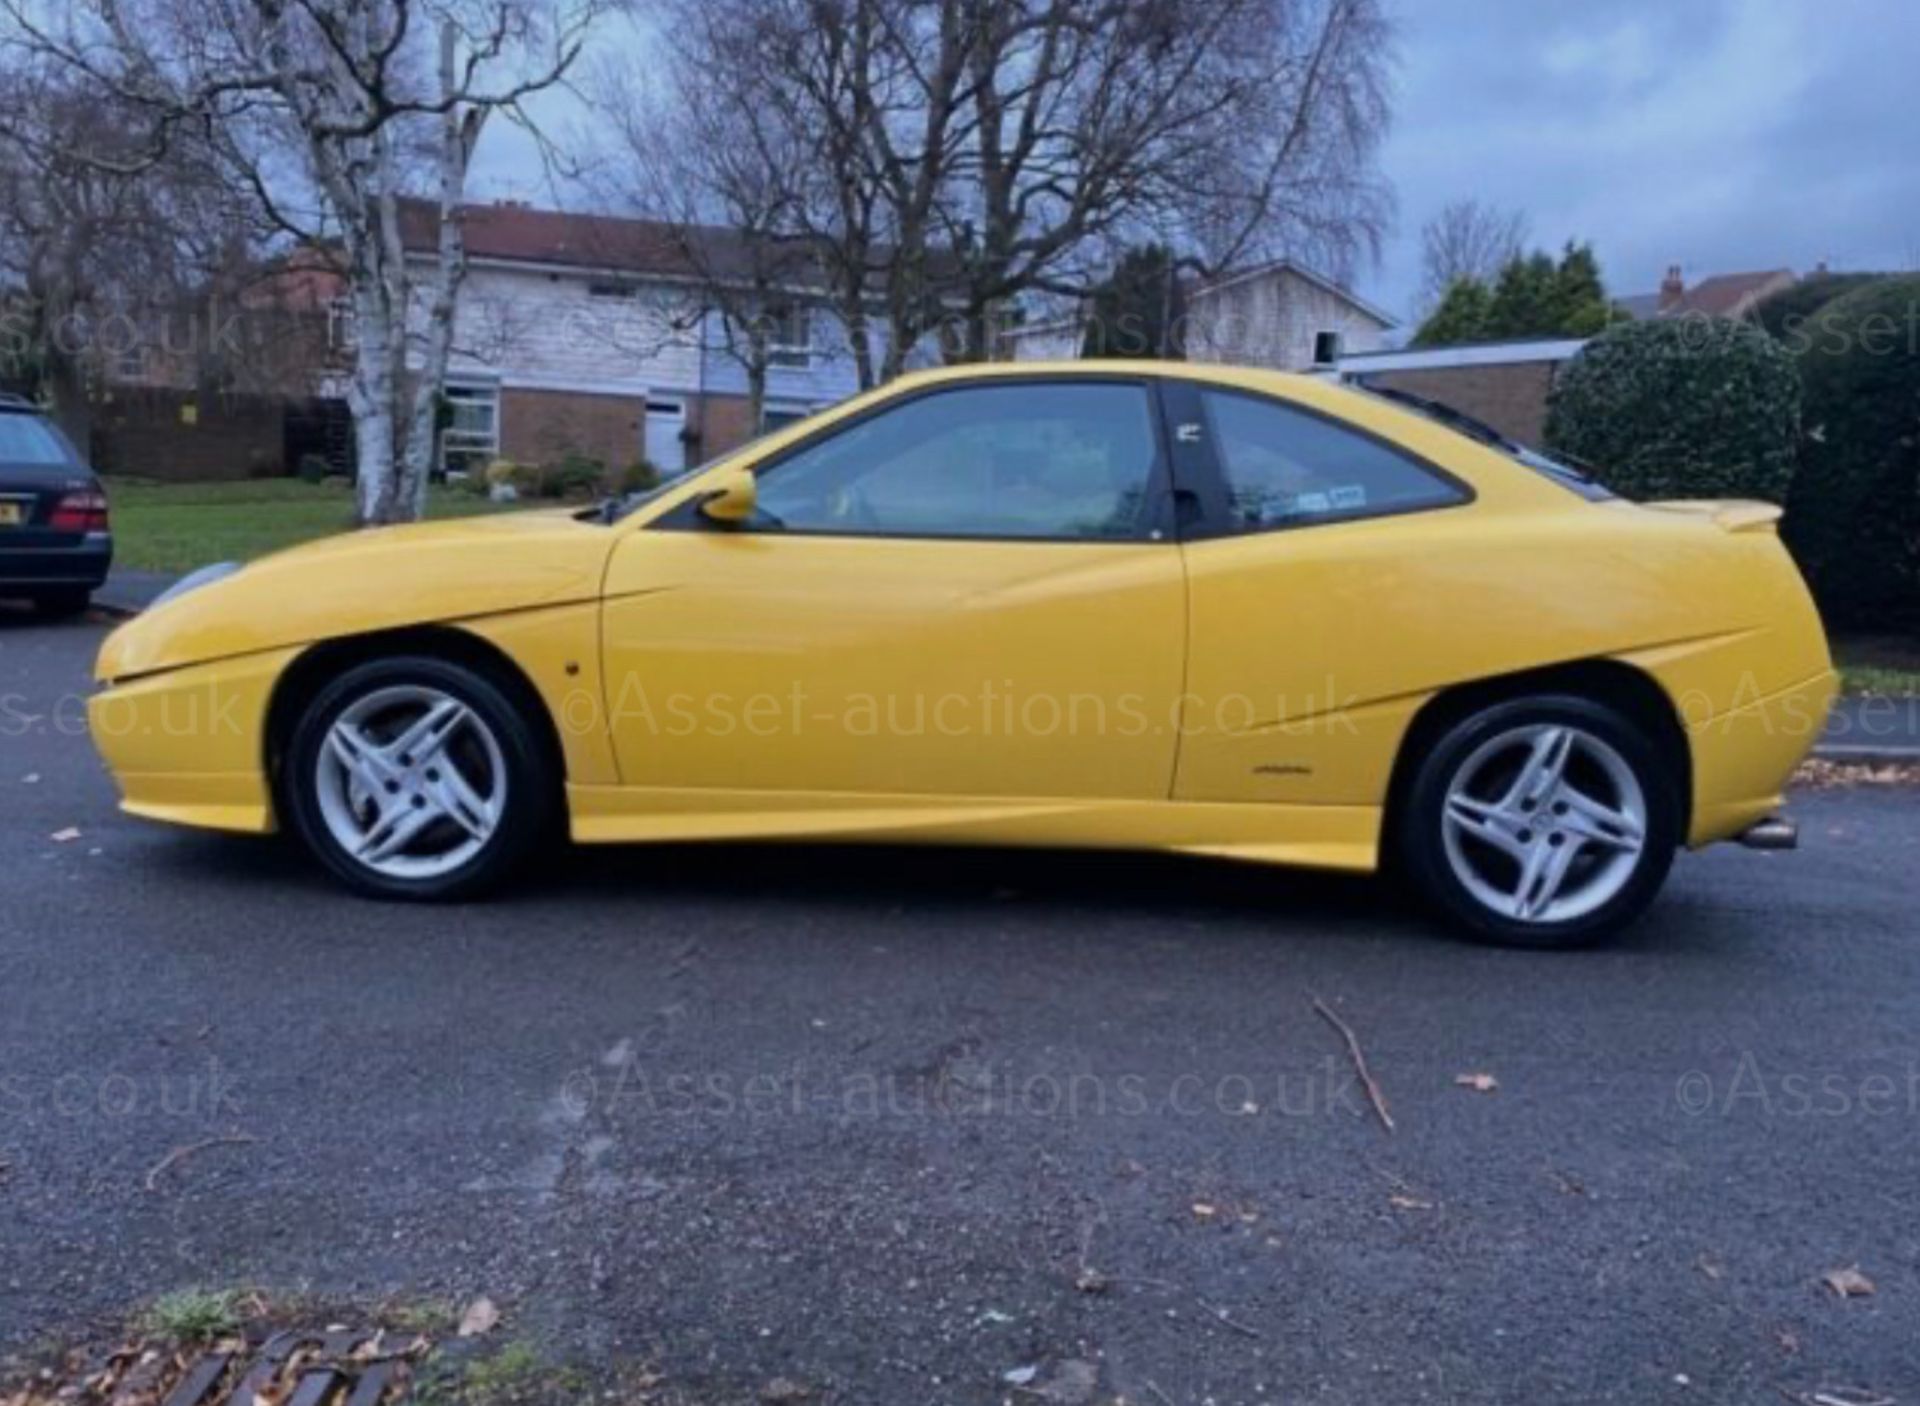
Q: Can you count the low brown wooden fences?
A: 1